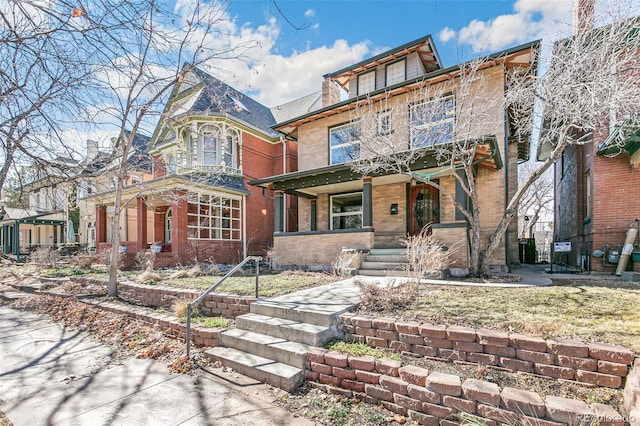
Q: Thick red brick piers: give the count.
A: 3